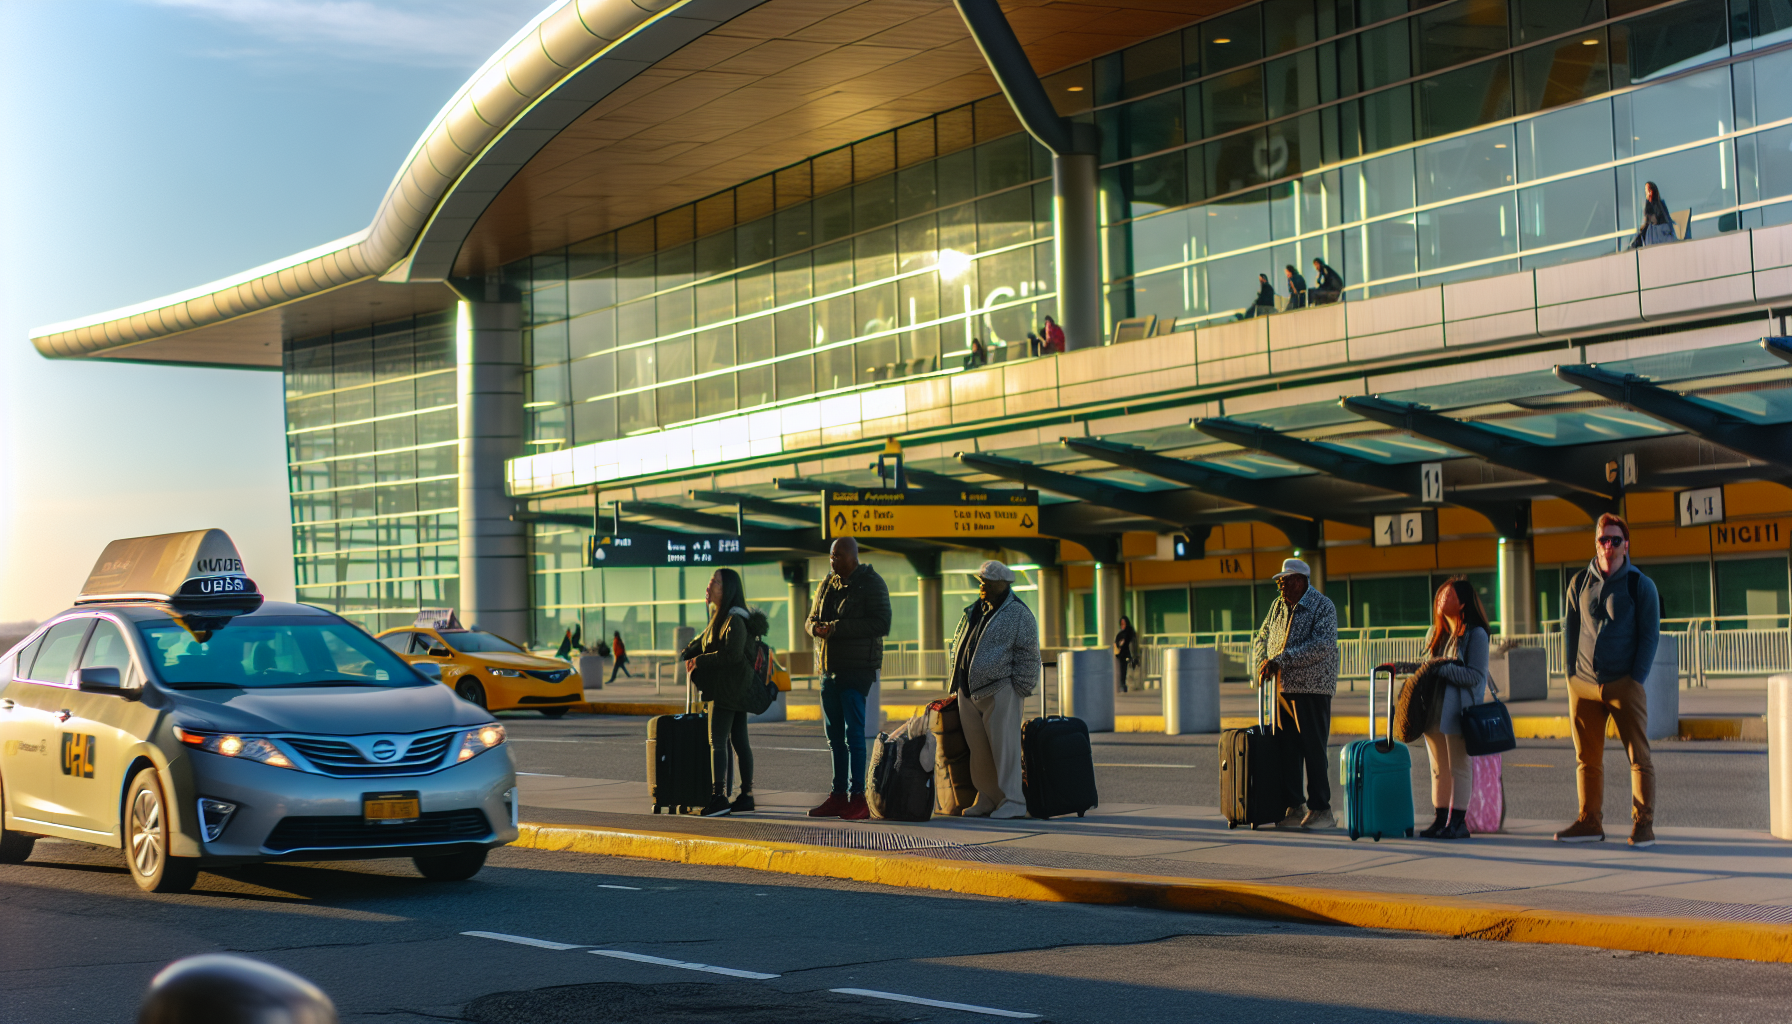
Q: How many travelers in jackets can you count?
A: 6